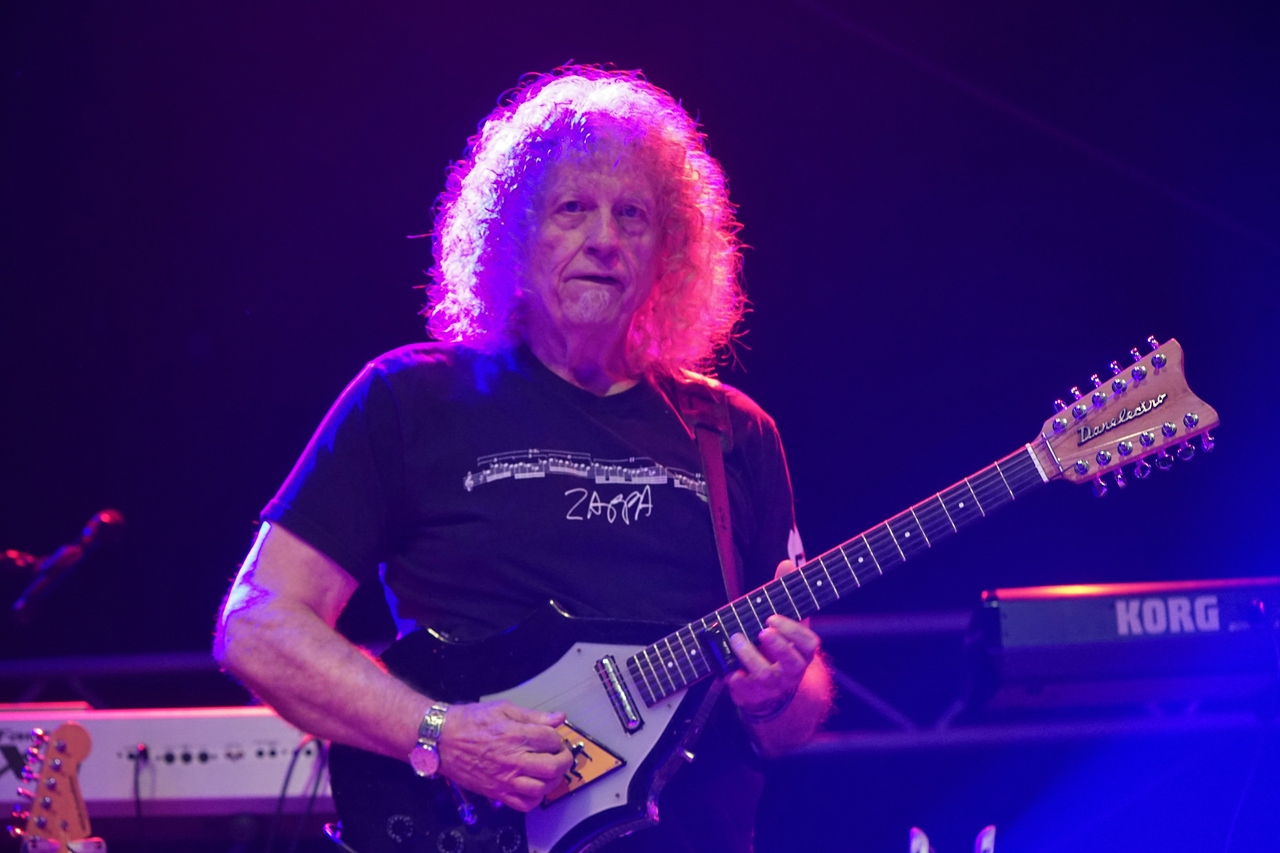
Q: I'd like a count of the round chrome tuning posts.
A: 12